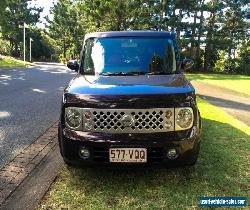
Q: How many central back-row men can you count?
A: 0